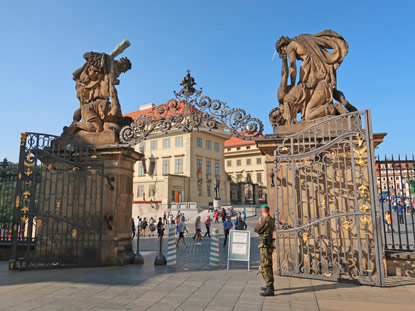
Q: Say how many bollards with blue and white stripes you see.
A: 2